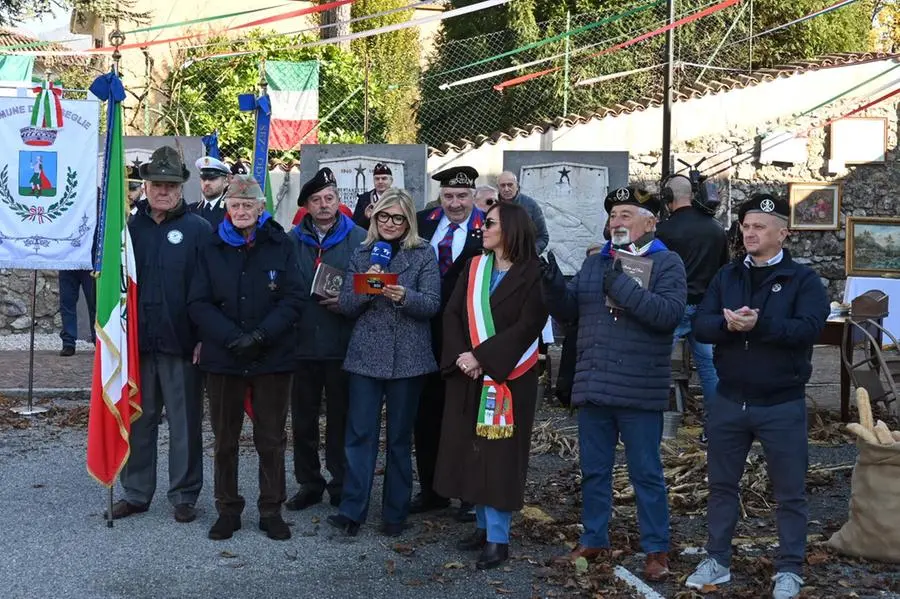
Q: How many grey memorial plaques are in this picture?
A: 3